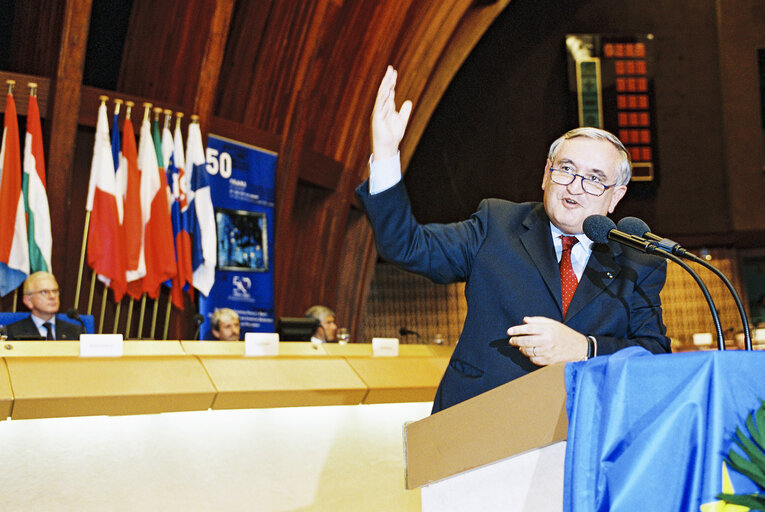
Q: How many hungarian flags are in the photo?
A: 1